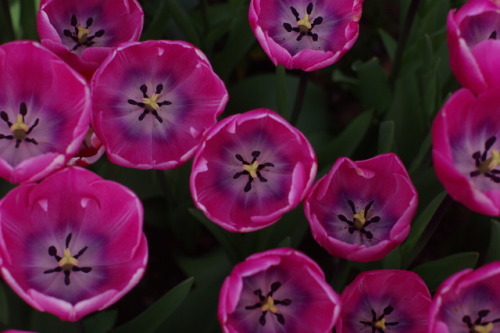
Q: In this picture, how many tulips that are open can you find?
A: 12